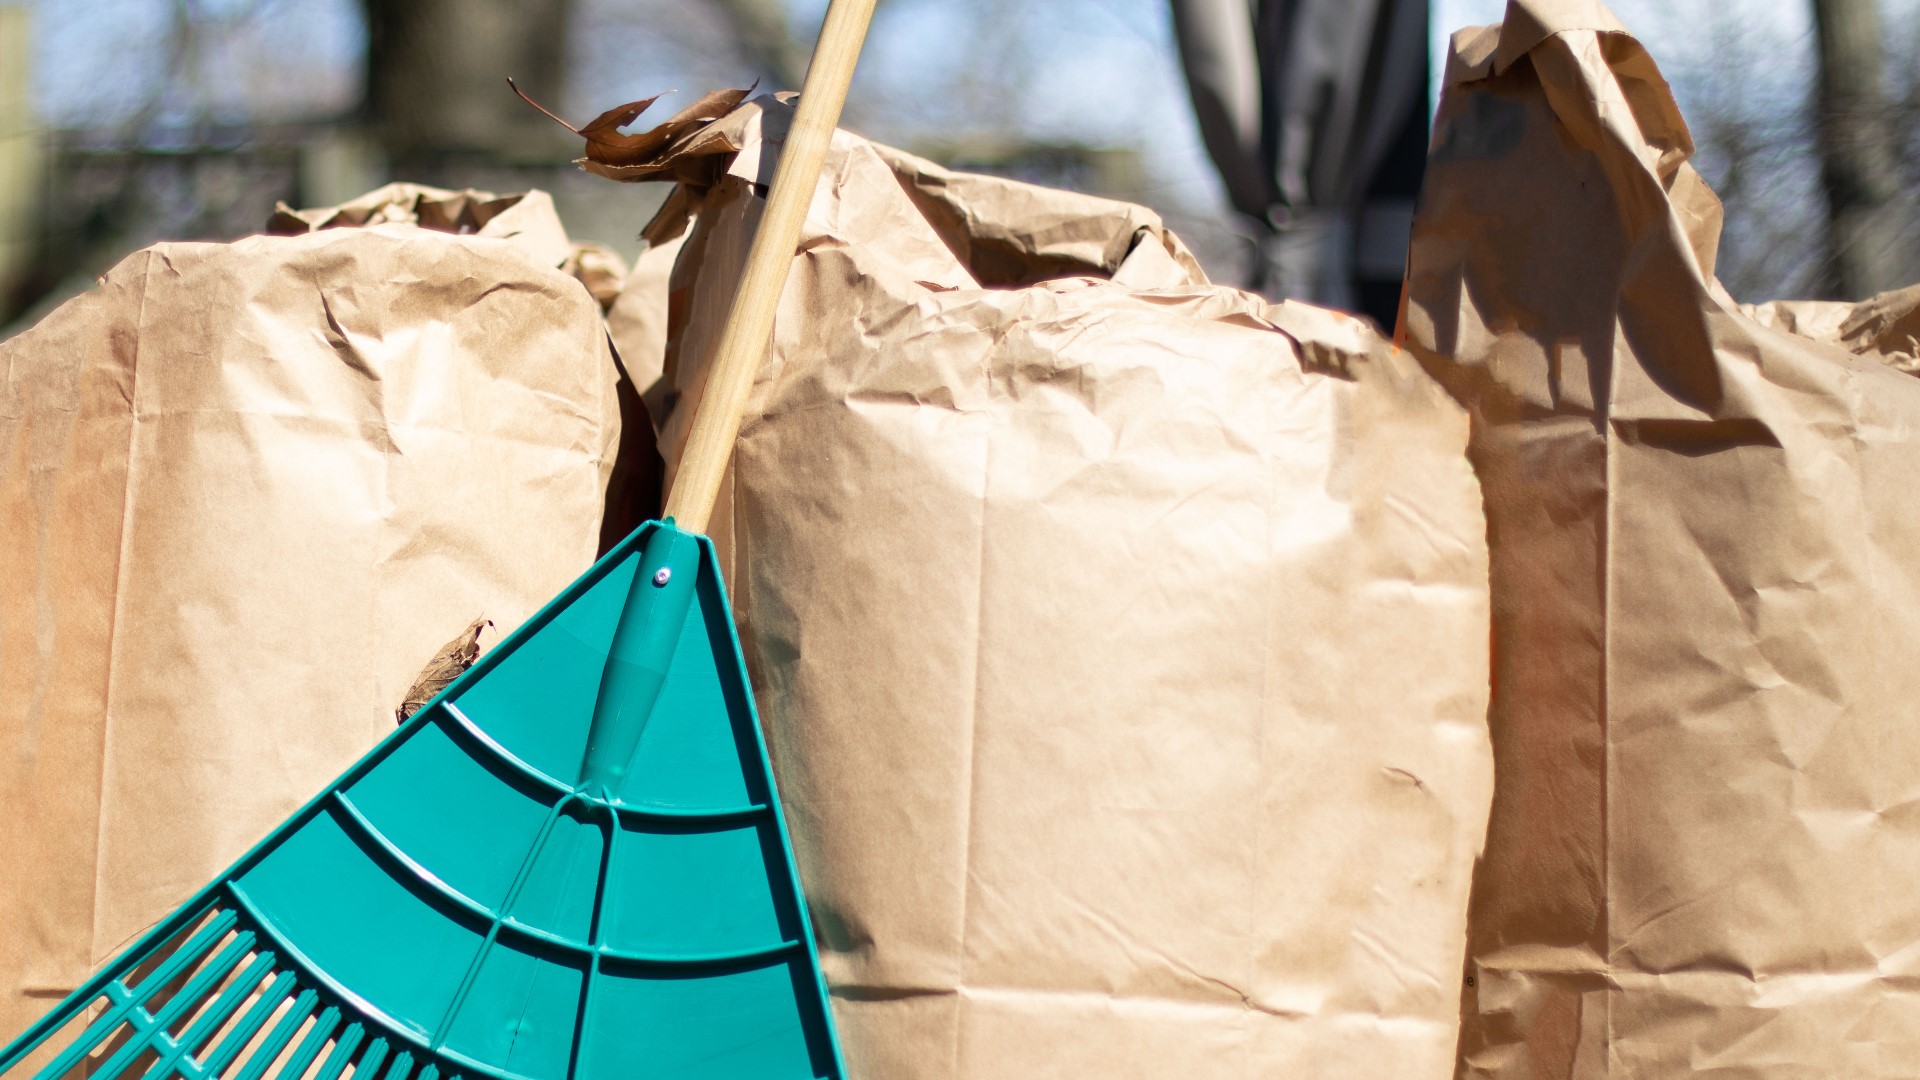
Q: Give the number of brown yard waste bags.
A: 3